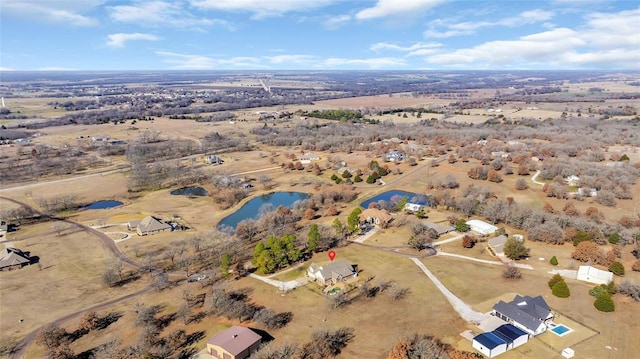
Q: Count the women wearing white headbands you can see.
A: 0